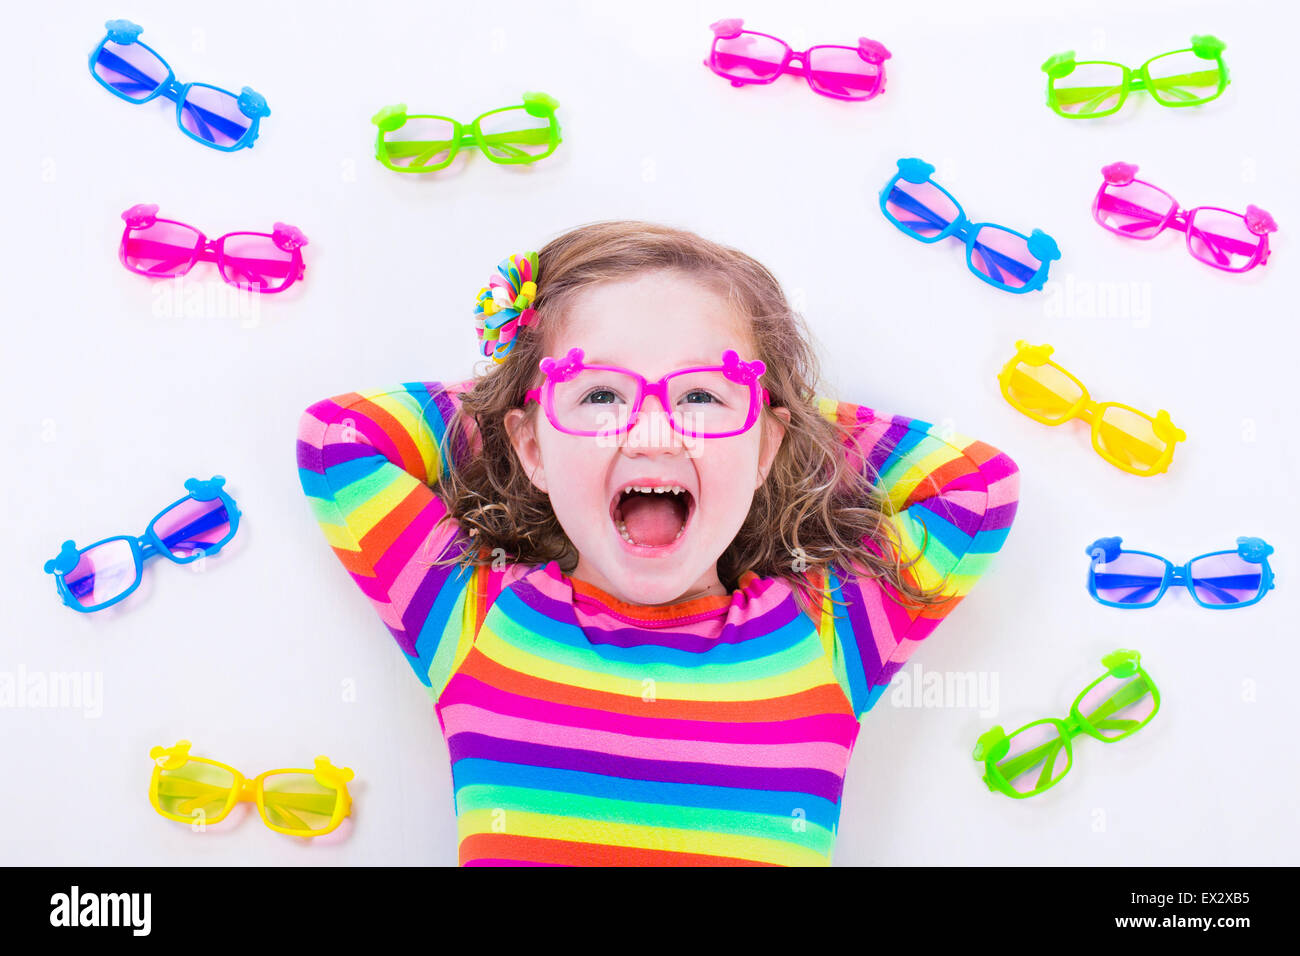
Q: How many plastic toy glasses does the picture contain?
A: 13